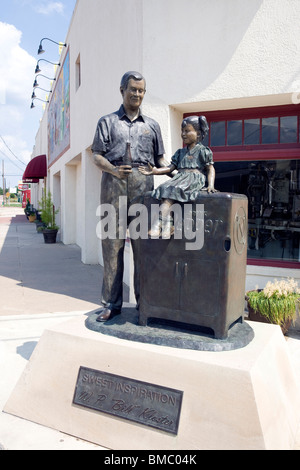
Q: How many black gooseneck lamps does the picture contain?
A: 5